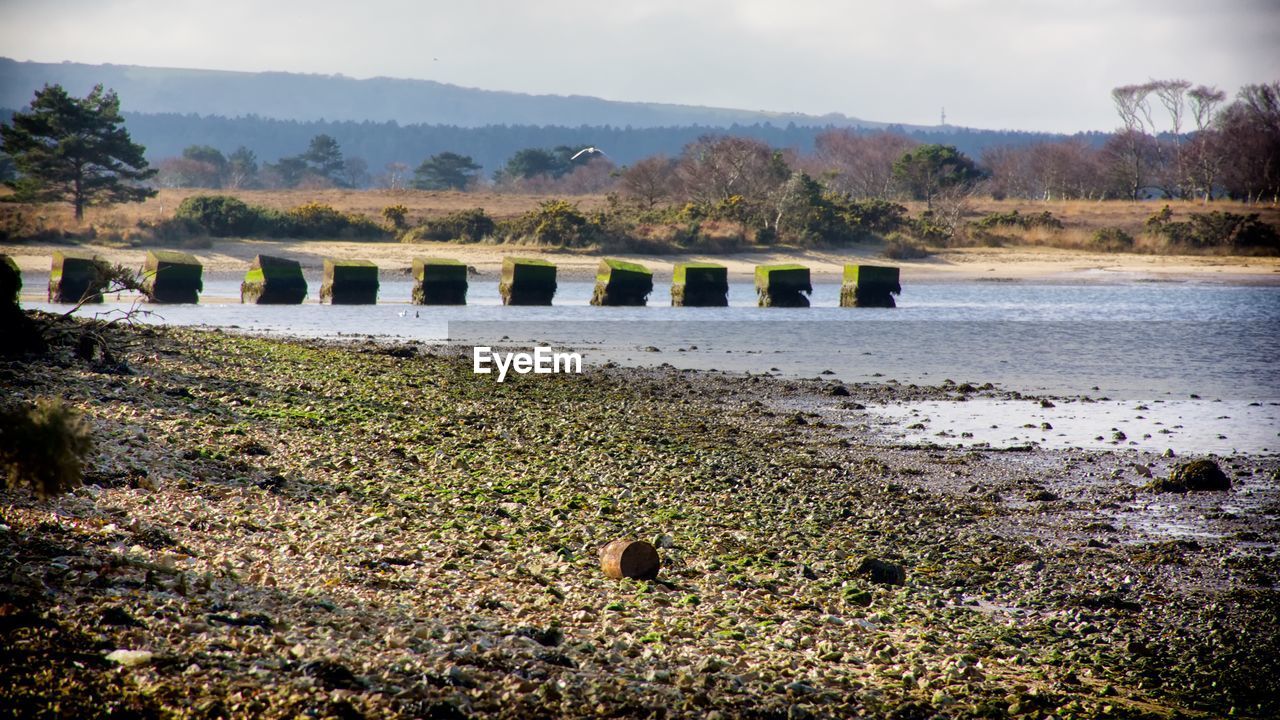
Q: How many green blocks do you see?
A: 10